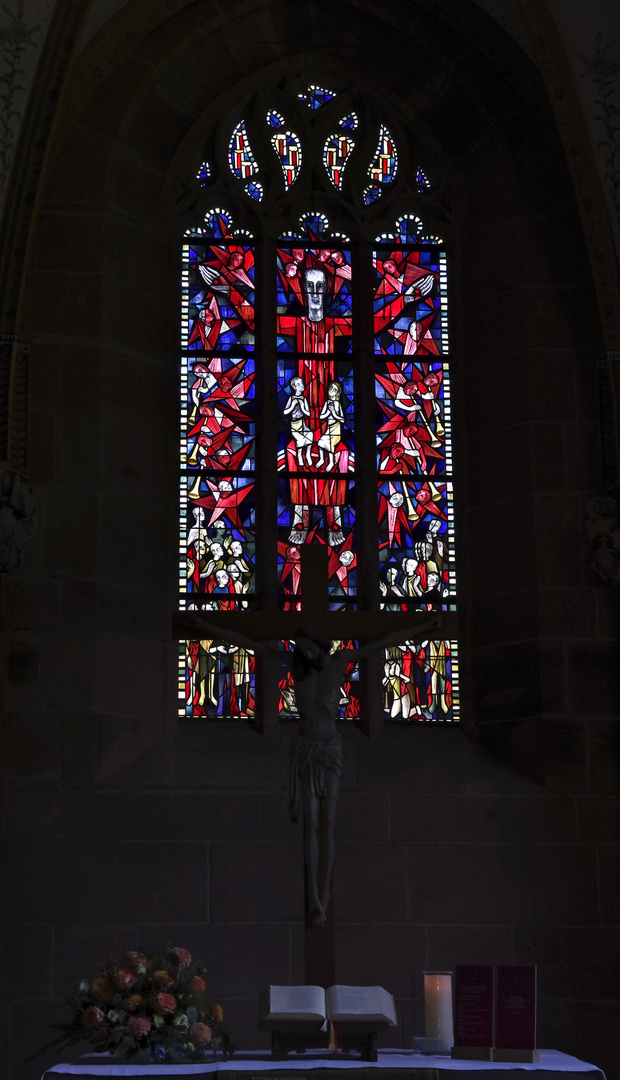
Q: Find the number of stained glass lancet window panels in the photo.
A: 3